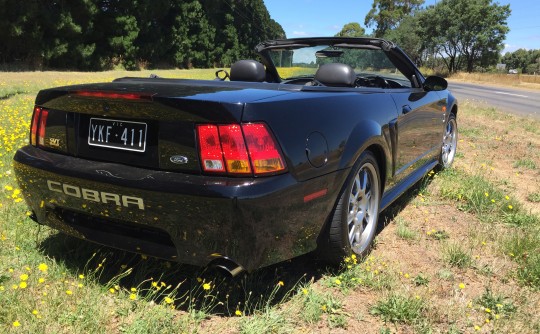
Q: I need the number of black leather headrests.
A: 2